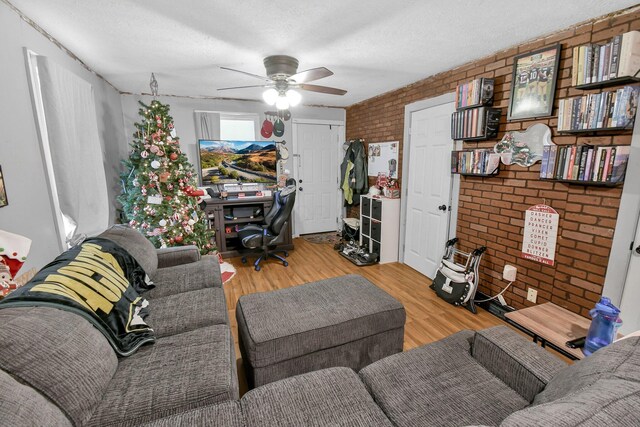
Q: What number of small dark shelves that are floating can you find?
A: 6